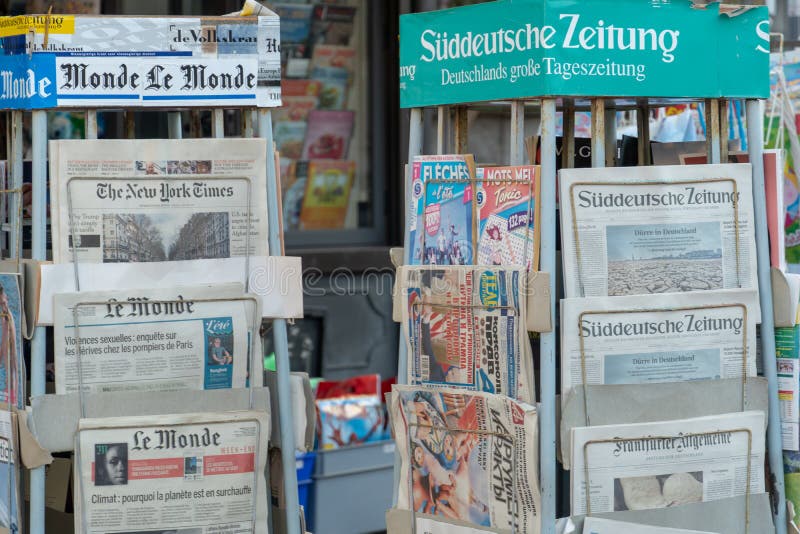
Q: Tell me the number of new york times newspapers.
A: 1